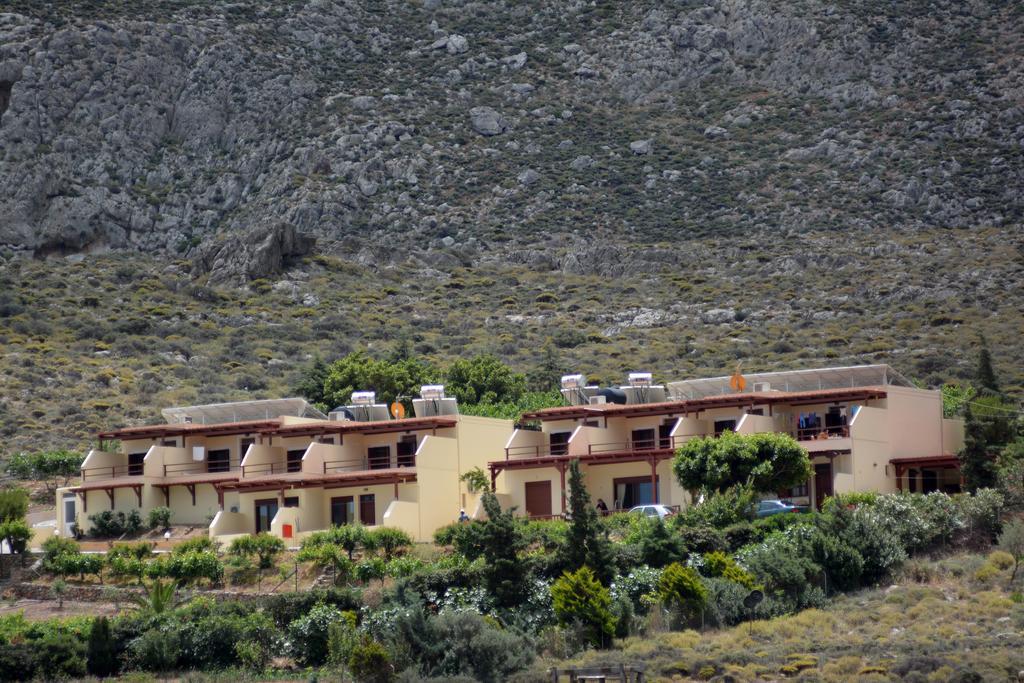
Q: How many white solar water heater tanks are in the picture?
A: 4